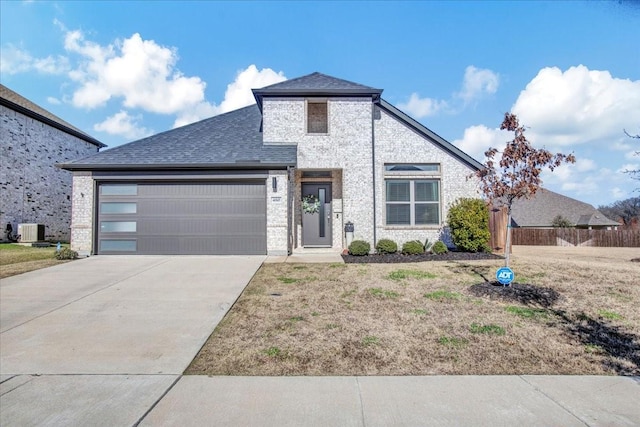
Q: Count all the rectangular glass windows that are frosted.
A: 4